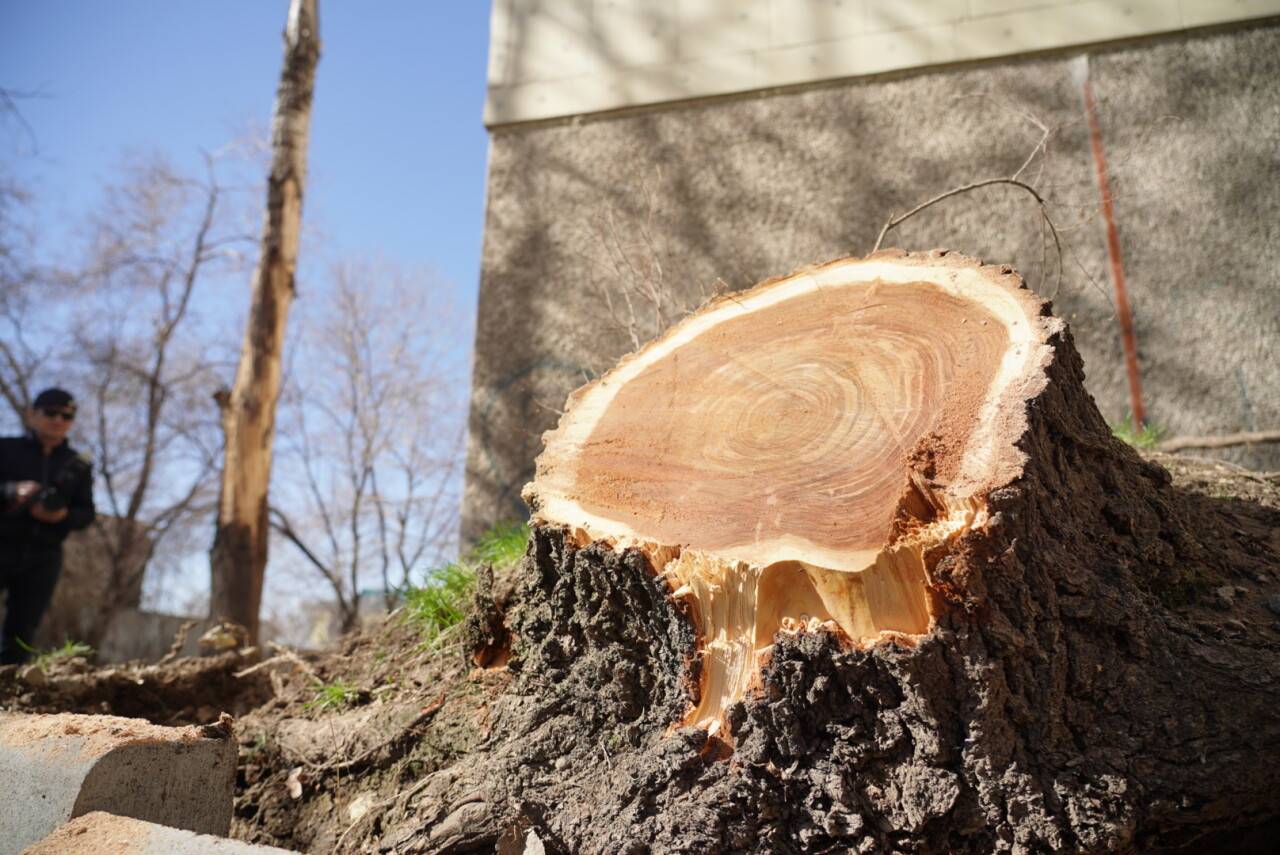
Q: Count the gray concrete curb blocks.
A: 2